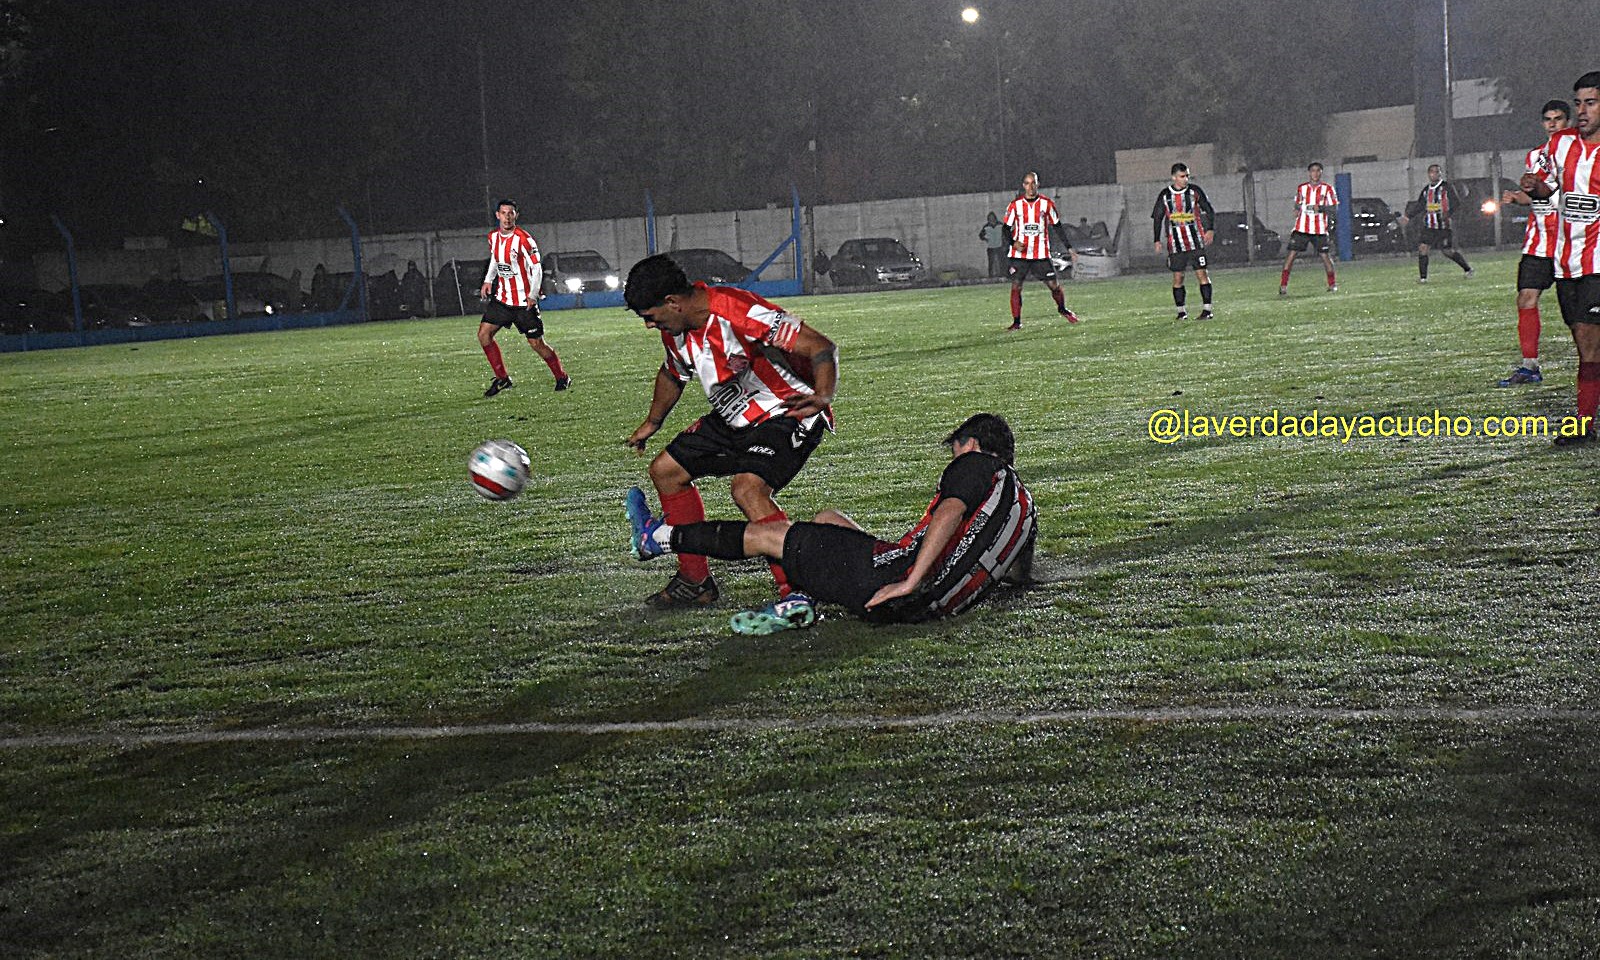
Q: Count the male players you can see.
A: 9